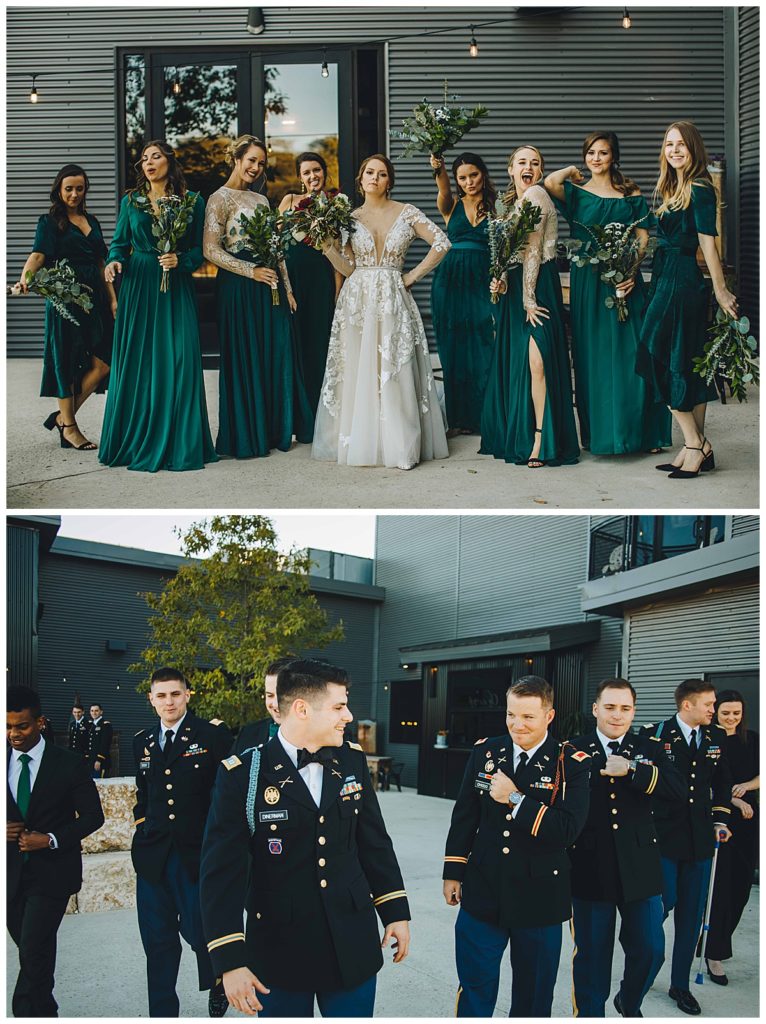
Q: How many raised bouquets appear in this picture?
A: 1